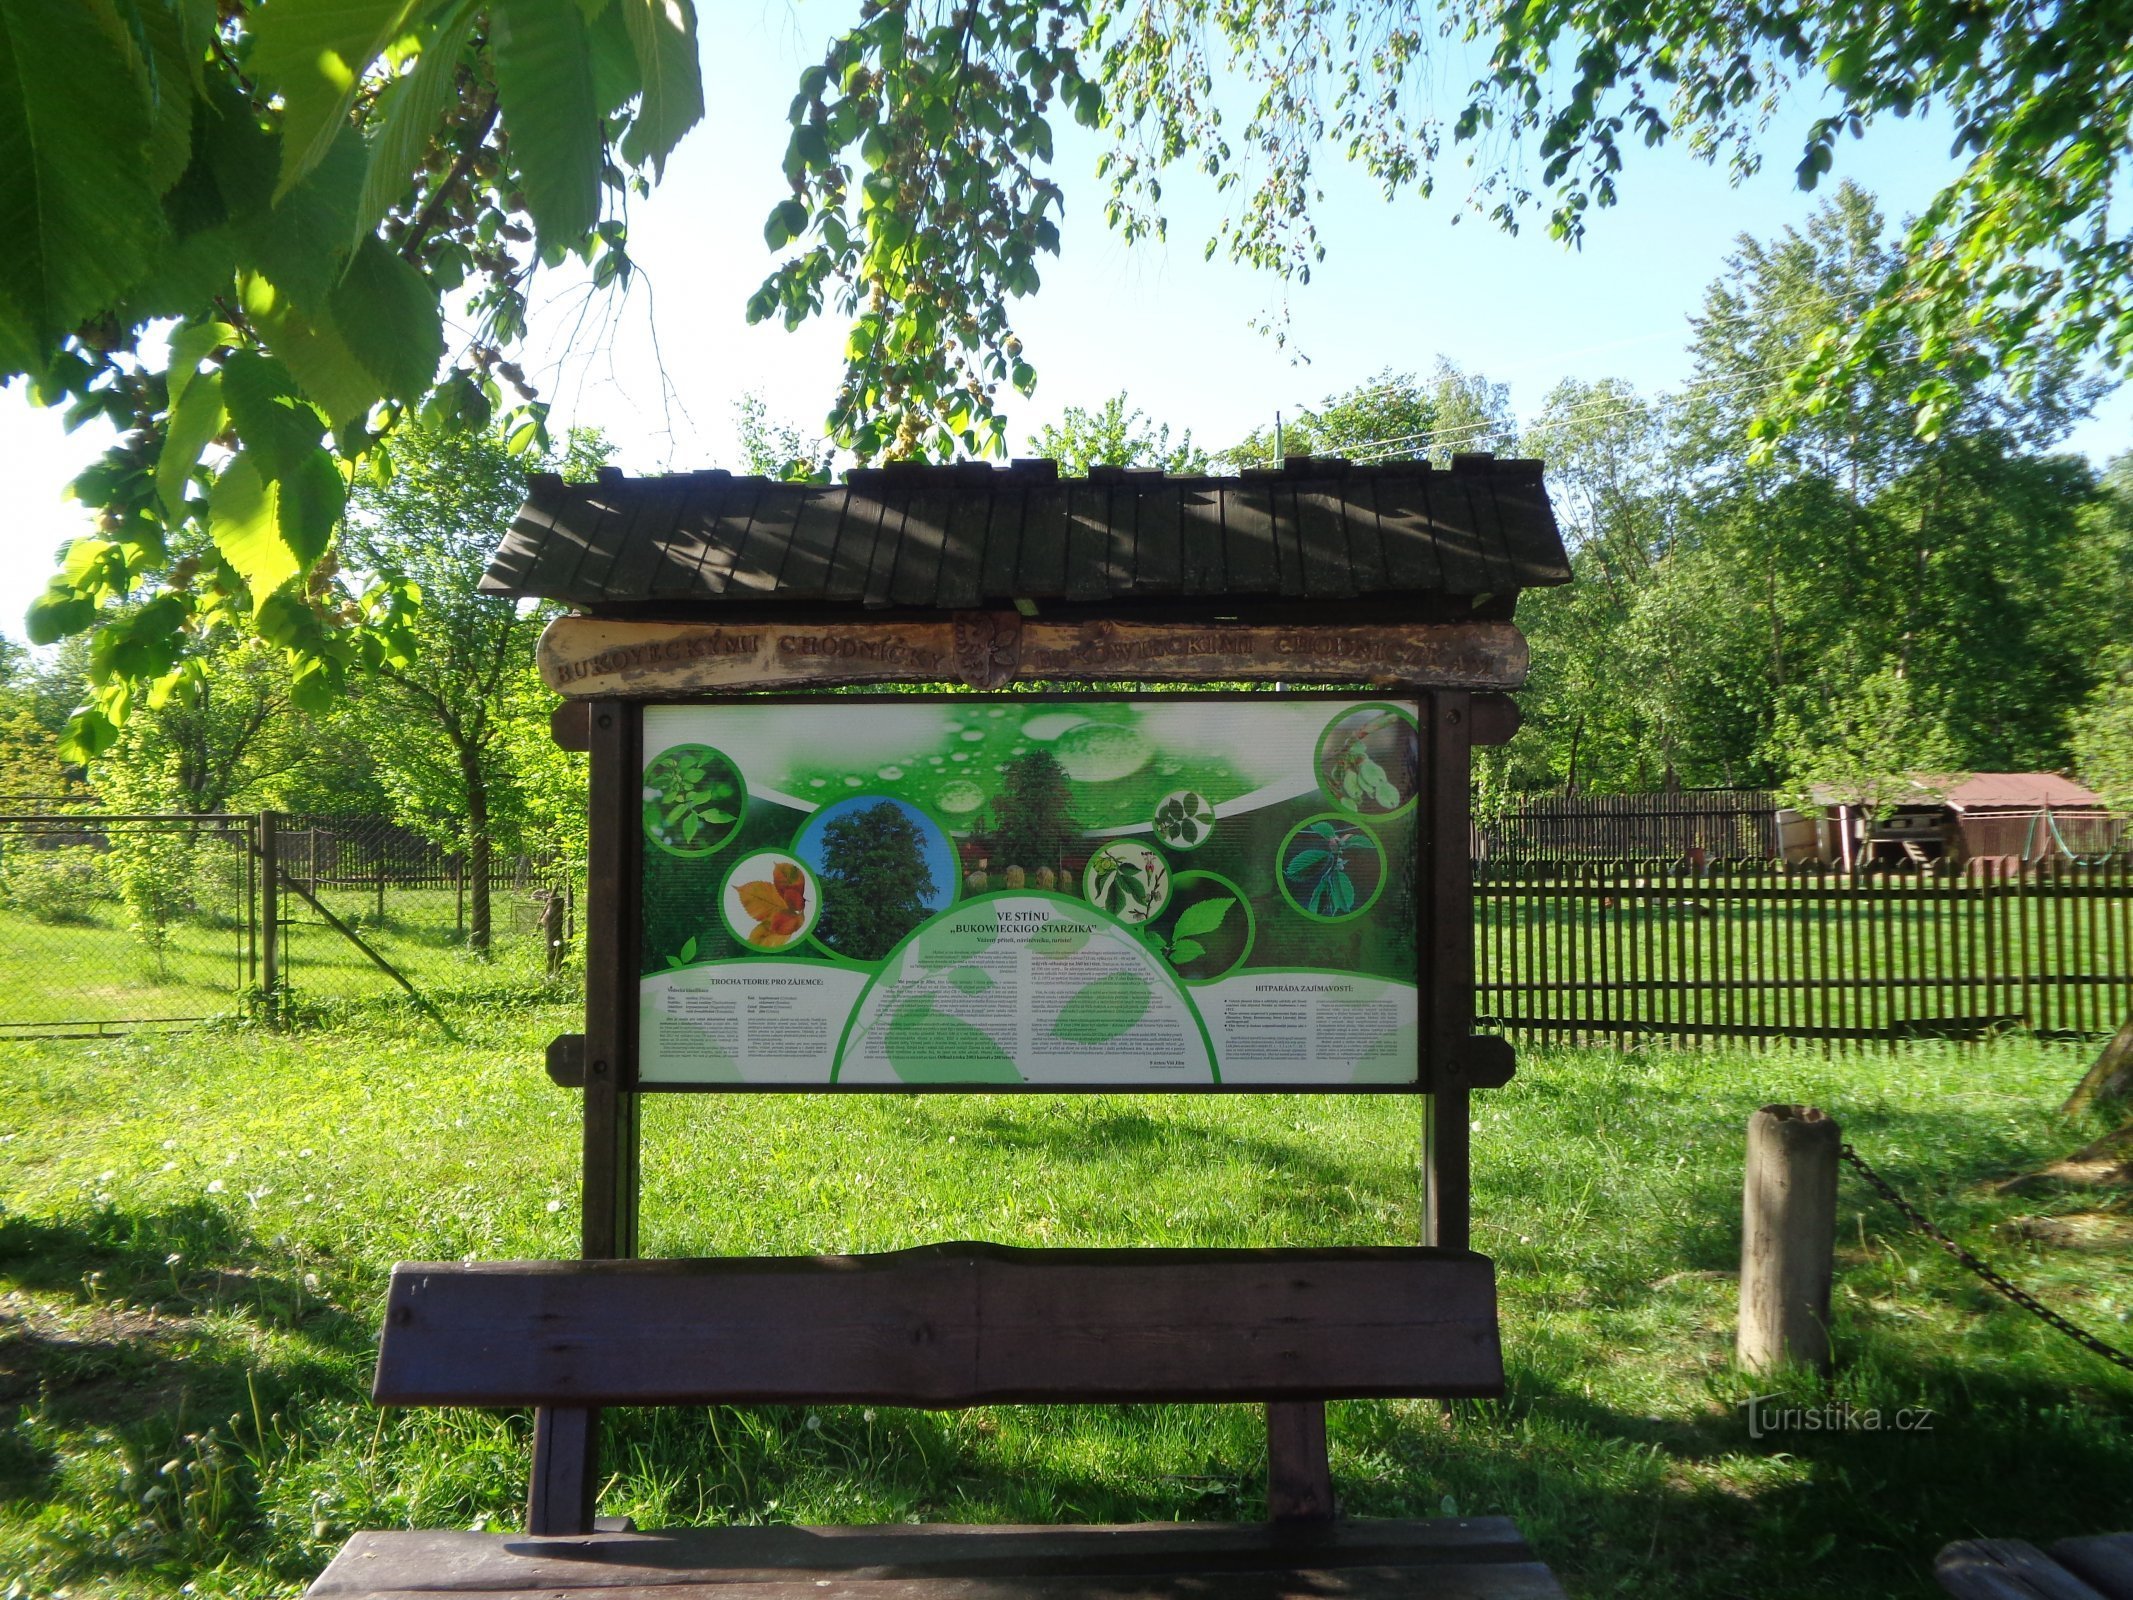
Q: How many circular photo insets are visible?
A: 8